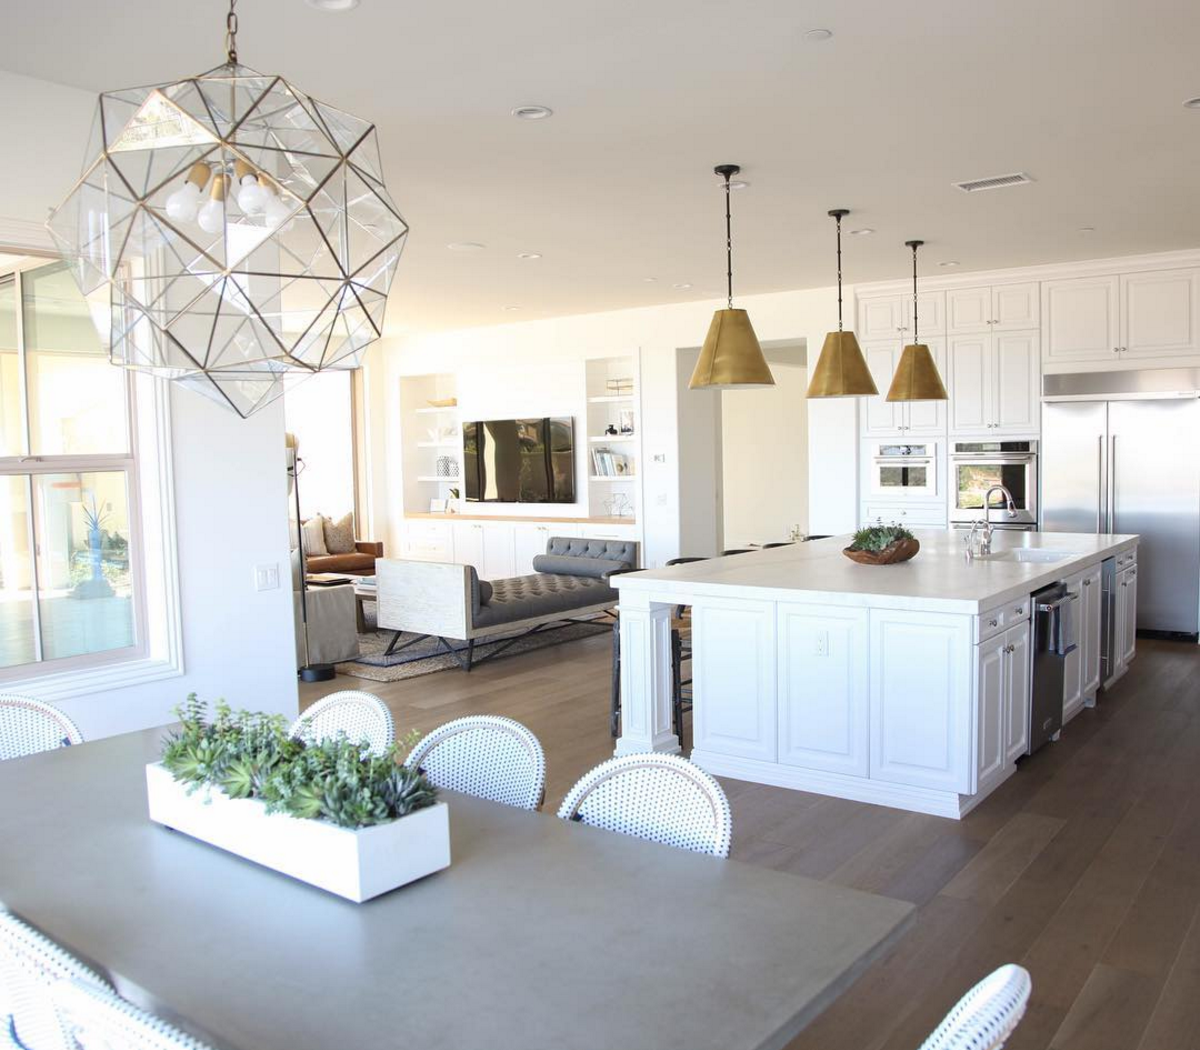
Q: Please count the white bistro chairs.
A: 7